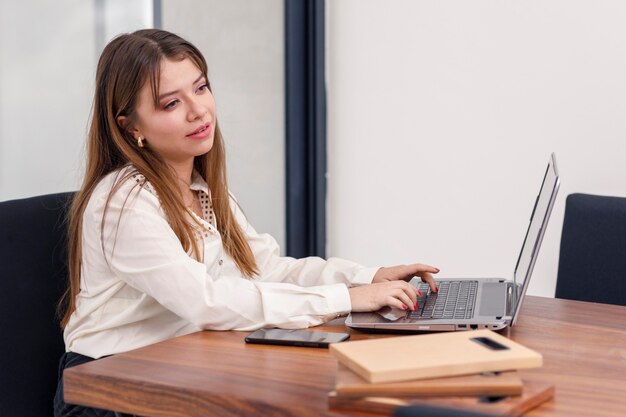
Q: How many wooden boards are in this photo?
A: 3